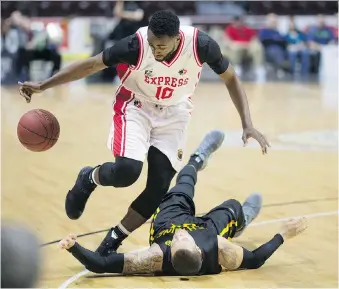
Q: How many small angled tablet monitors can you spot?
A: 0